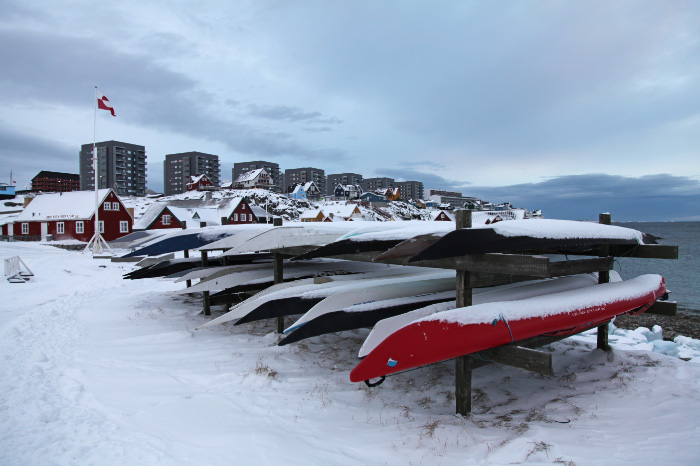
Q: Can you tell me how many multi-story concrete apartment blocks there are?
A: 7